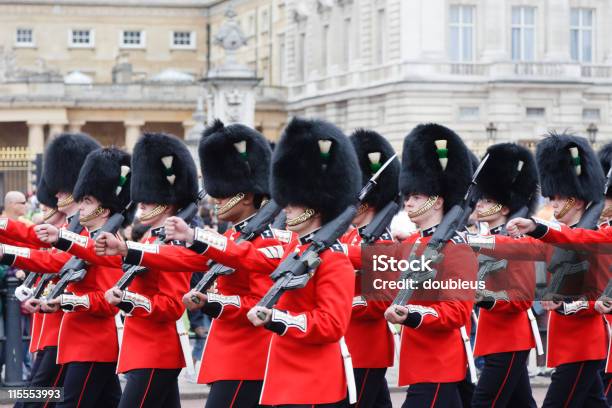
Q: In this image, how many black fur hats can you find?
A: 11